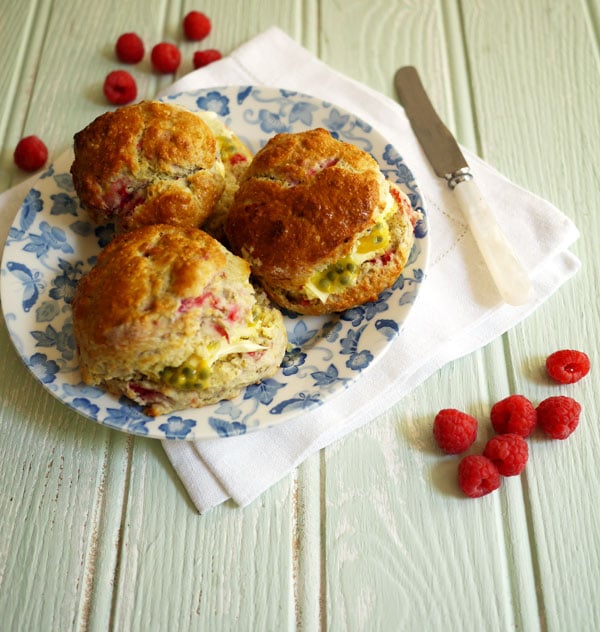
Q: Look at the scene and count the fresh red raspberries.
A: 12